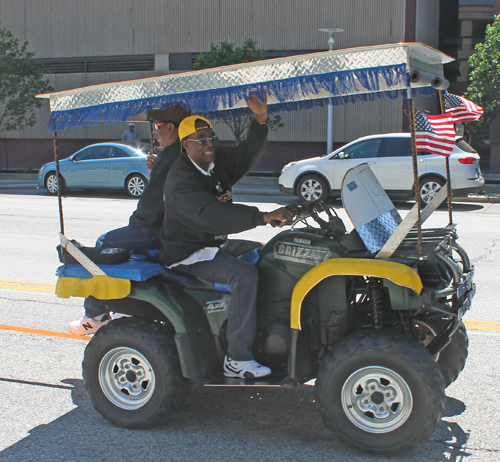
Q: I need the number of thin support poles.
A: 4